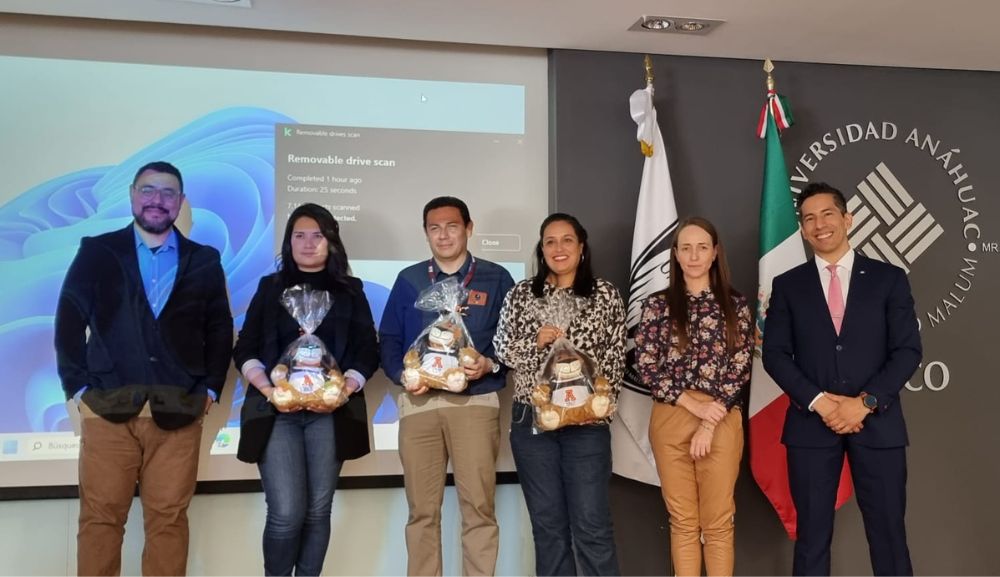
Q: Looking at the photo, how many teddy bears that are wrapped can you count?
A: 3